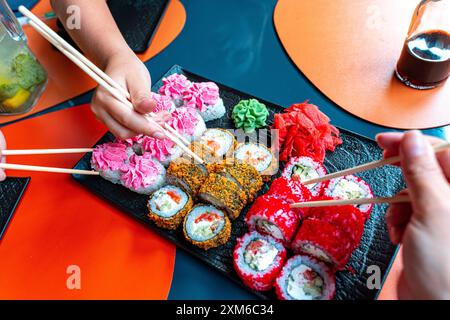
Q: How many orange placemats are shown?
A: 4